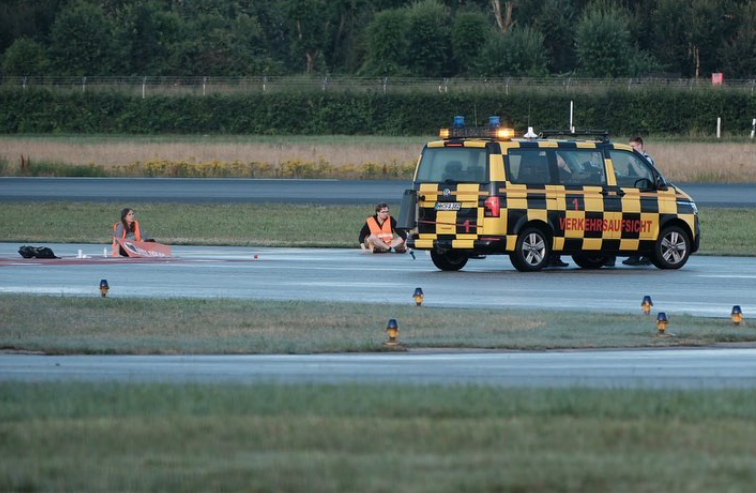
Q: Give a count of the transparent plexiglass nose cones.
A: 0